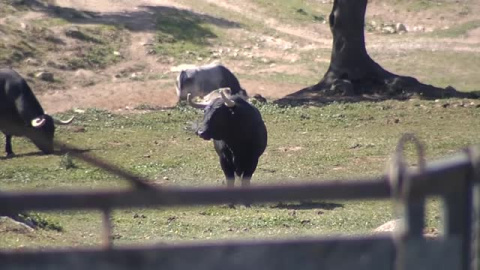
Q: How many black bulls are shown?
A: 2